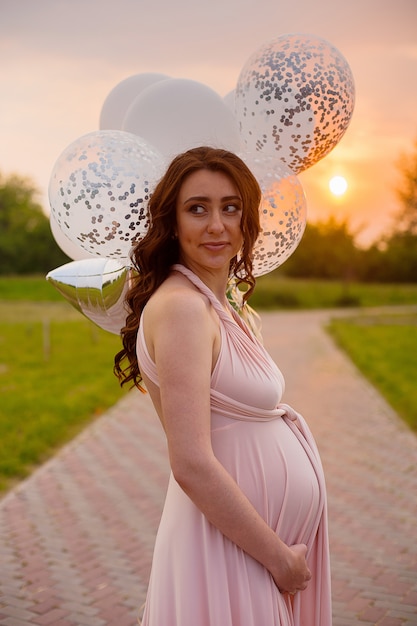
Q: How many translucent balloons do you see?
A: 3